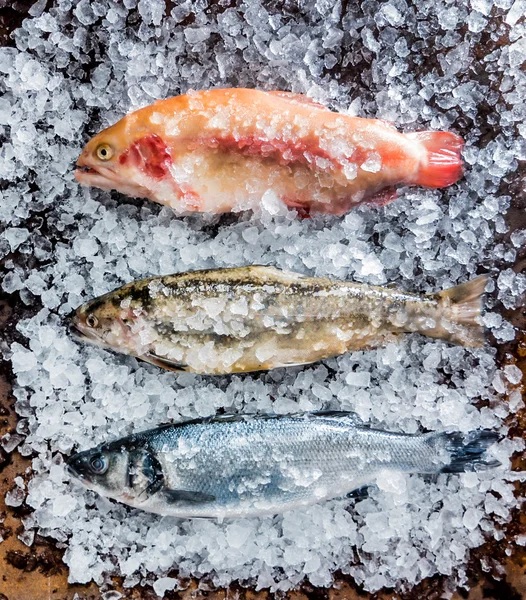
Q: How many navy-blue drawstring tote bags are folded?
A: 0